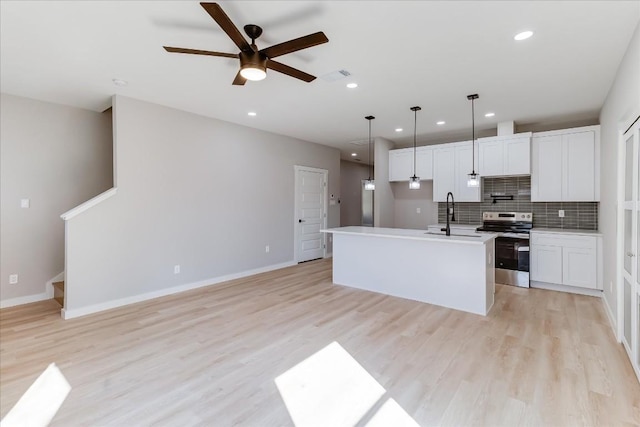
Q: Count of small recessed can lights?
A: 7